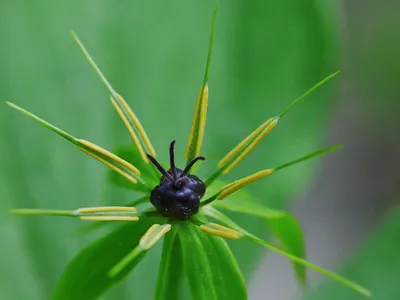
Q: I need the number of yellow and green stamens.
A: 8